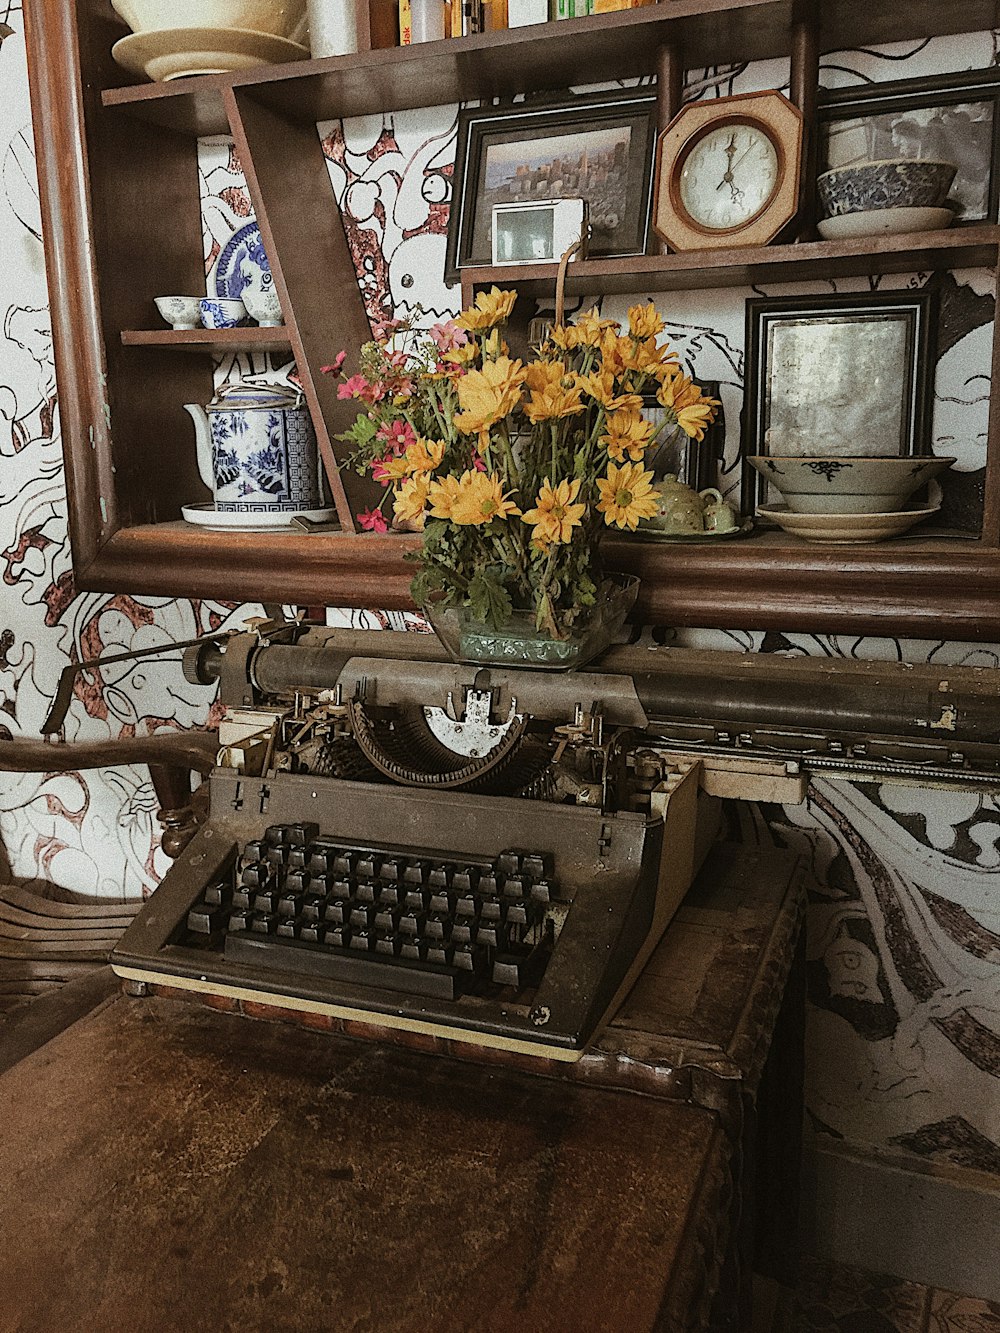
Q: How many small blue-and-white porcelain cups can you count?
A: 3